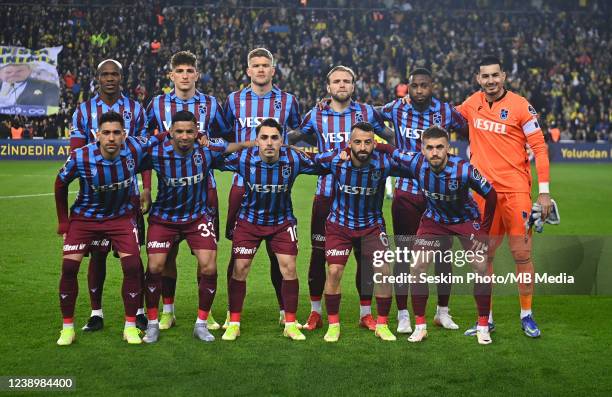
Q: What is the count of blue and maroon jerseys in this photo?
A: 10